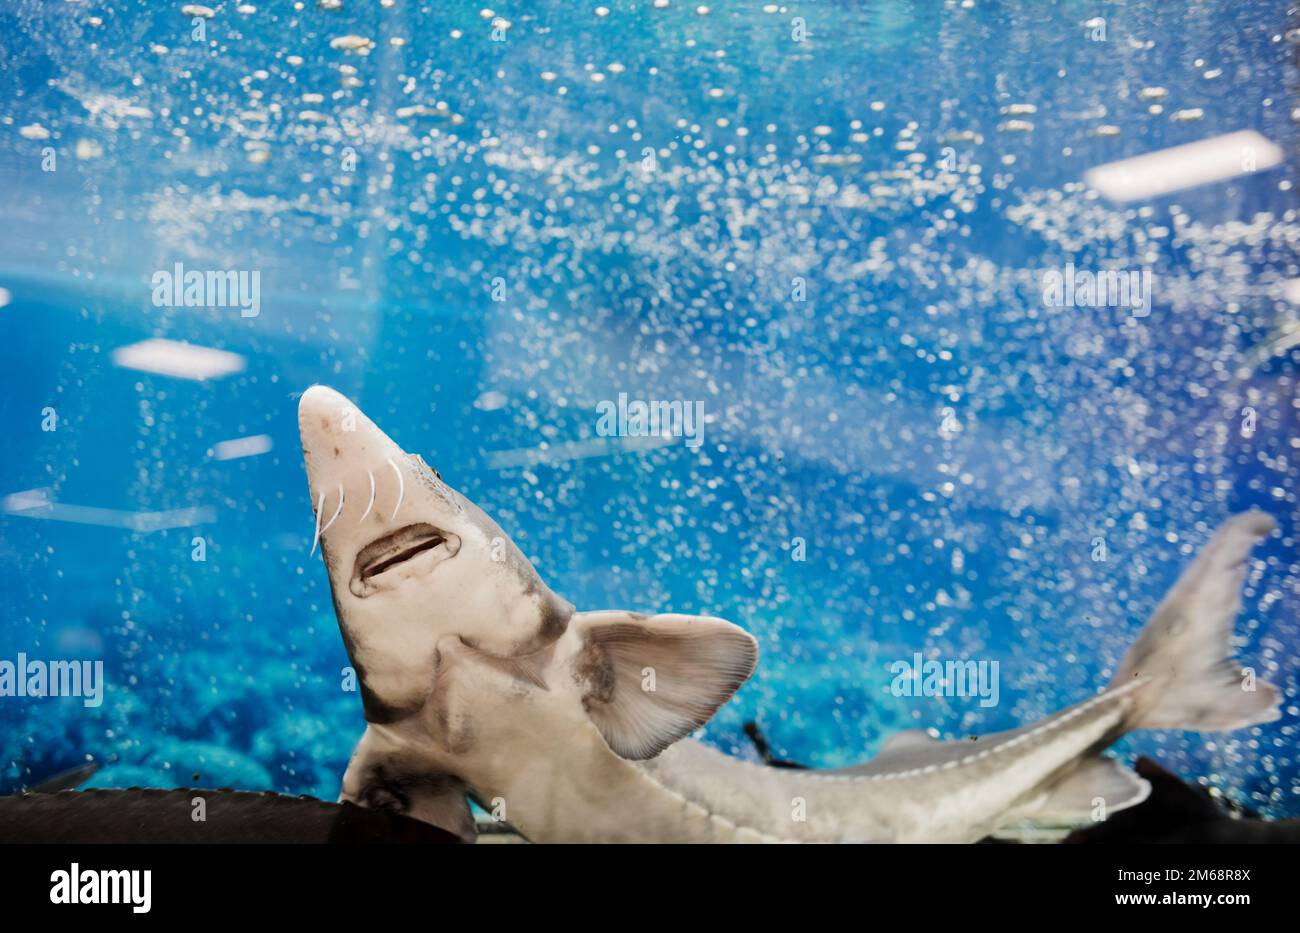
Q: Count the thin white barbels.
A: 4